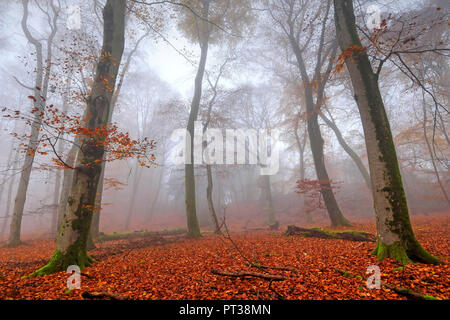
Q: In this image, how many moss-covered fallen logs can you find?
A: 2